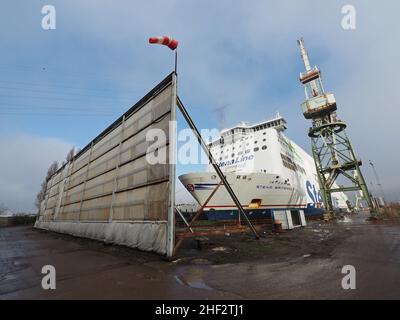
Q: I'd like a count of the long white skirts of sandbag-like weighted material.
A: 1